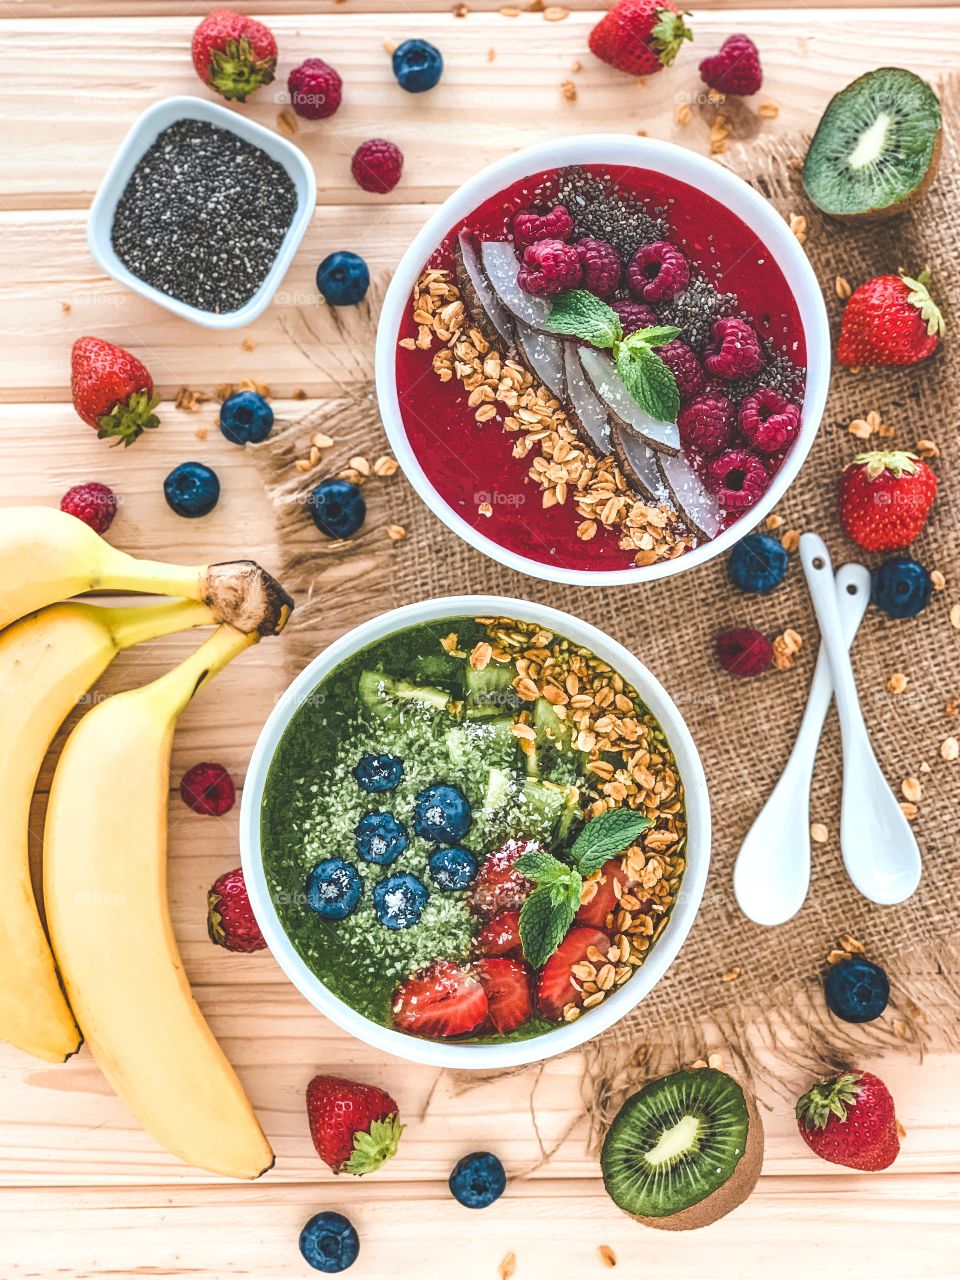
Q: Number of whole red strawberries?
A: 8